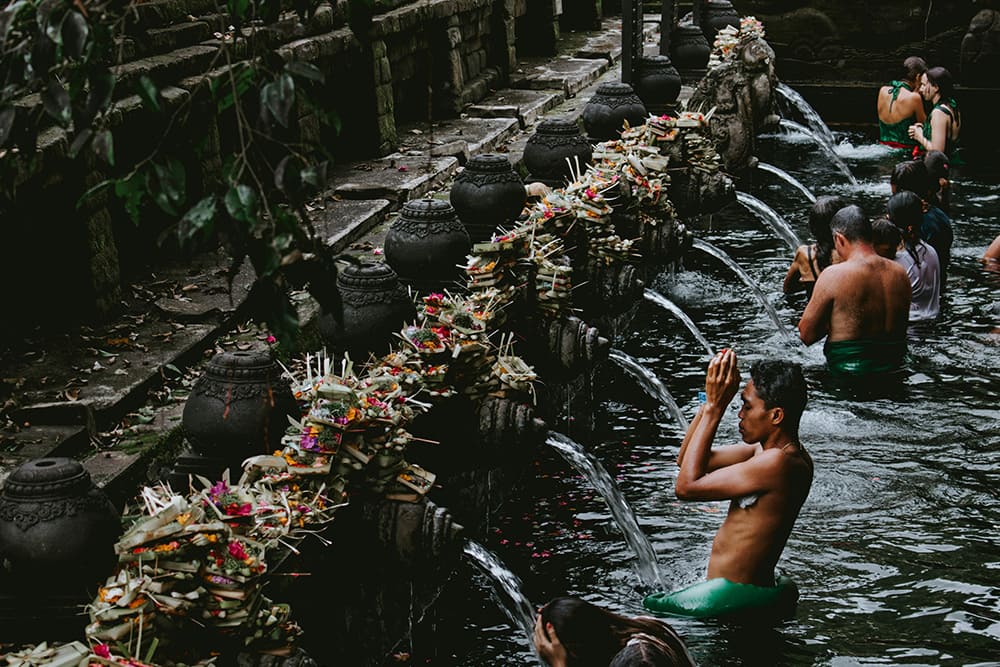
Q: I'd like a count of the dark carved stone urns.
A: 10